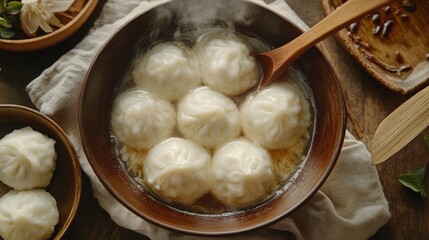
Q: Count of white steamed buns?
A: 9